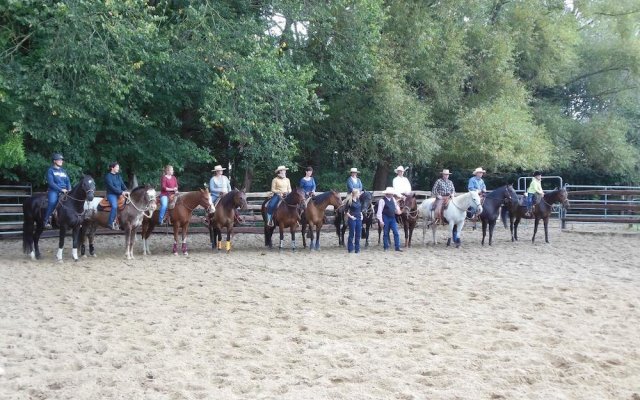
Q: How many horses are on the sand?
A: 11